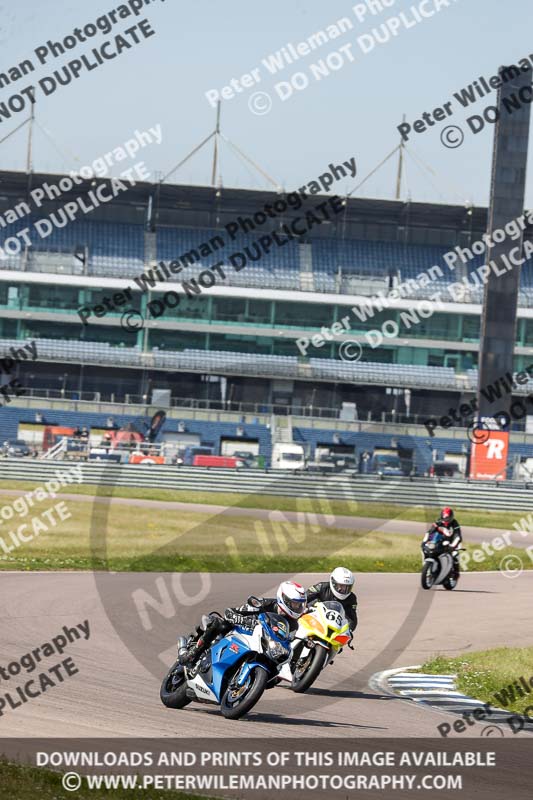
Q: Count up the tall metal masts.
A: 3